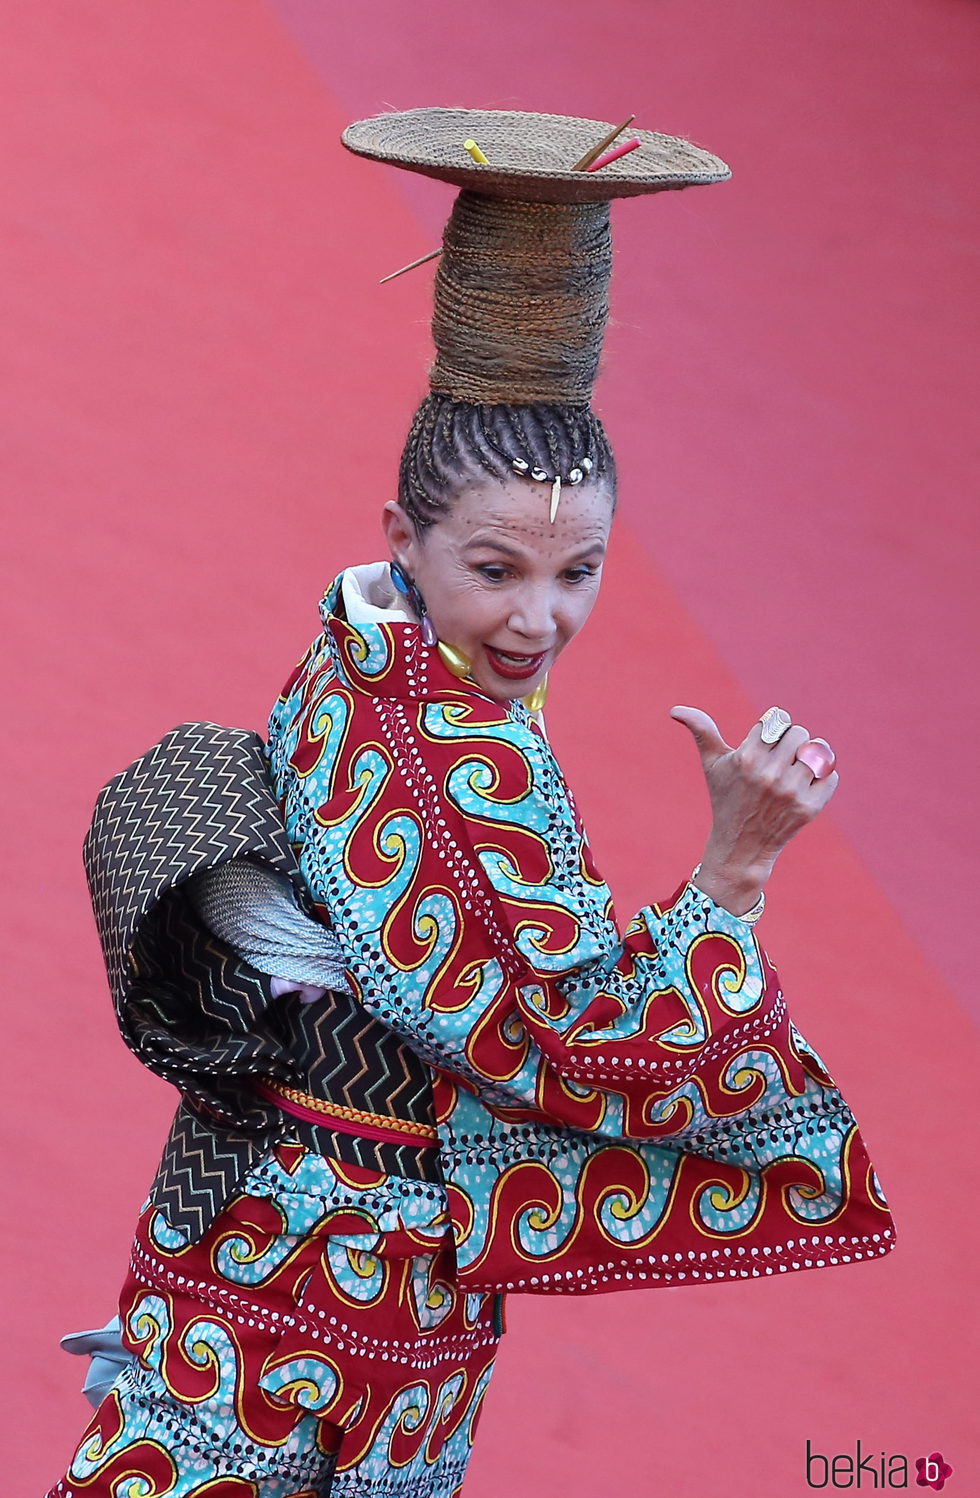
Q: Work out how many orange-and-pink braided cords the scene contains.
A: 1